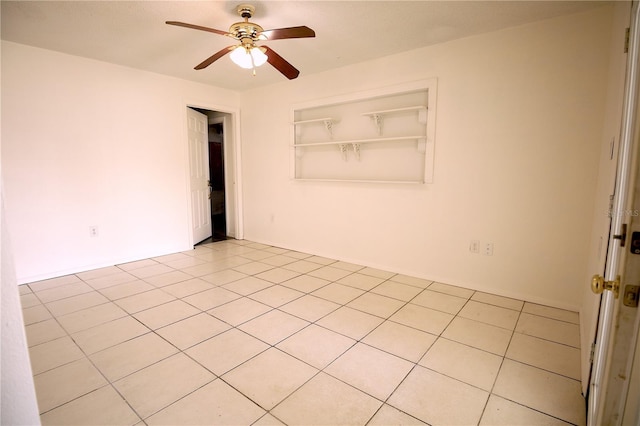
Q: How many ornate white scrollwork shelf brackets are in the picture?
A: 4